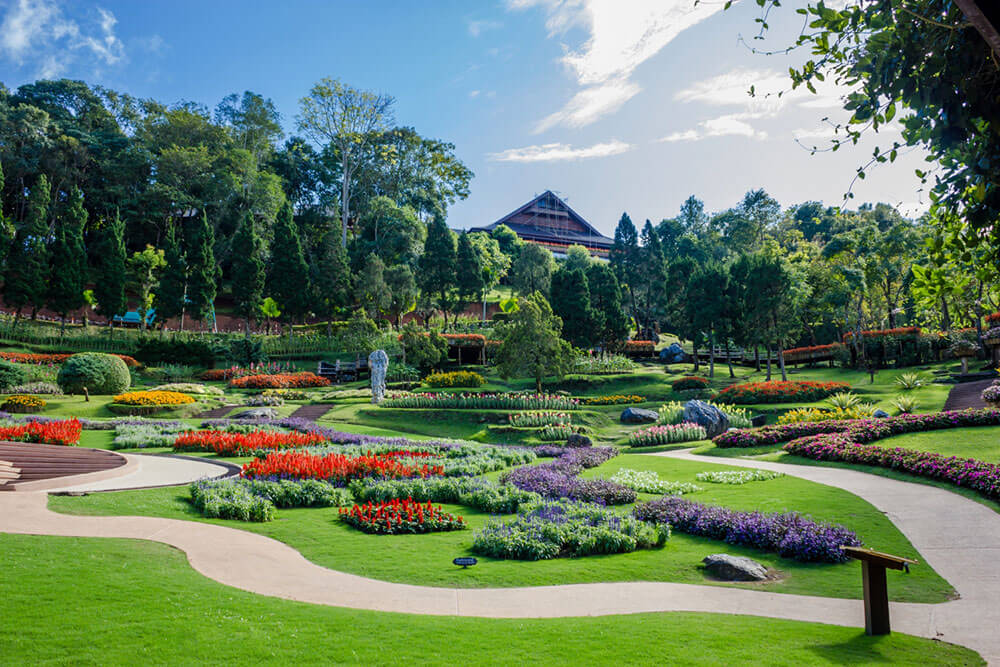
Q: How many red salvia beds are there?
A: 4